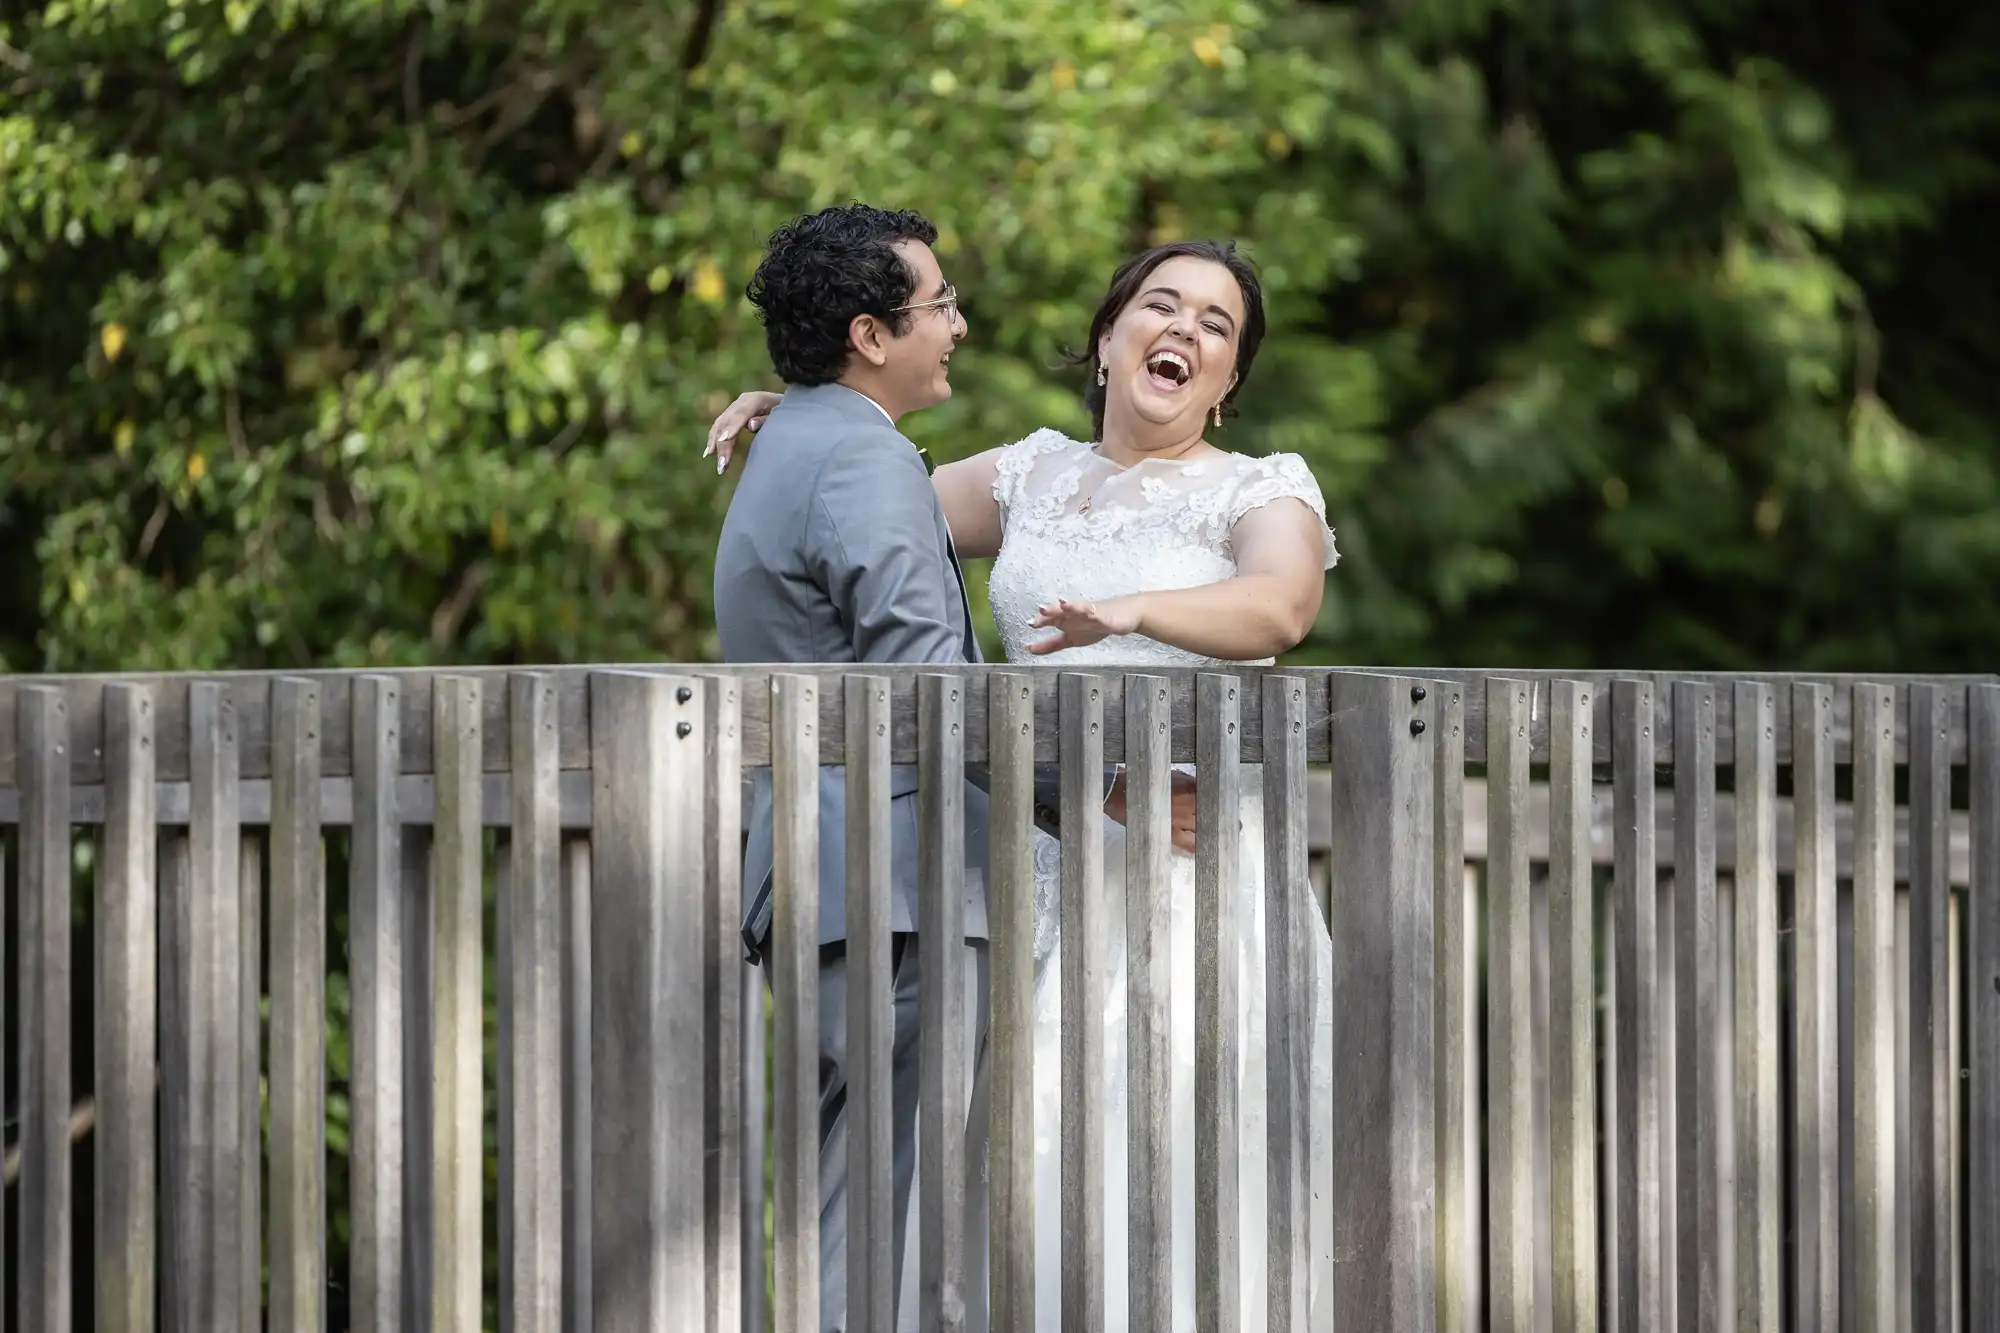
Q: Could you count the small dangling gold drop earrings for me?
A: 2